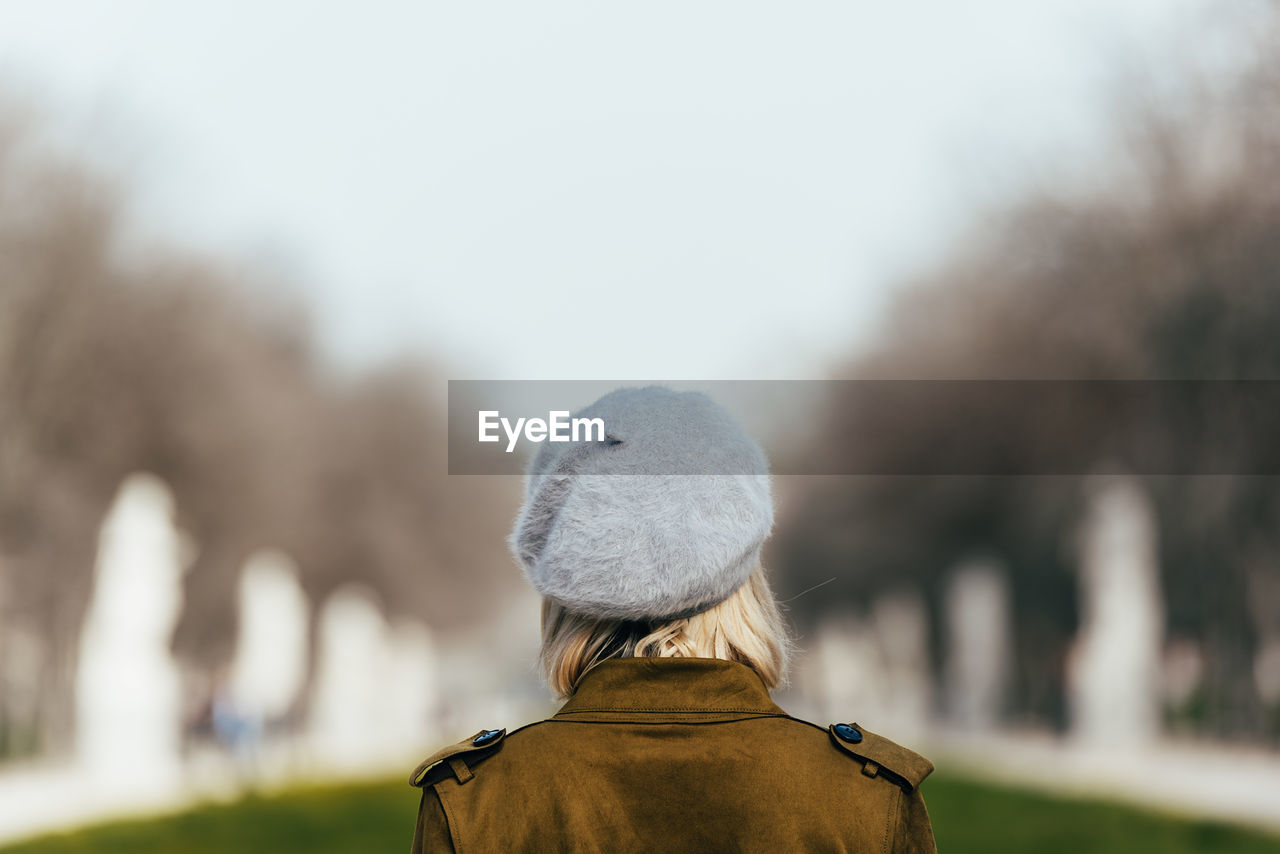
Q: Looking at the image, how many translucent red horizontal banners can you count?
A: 0